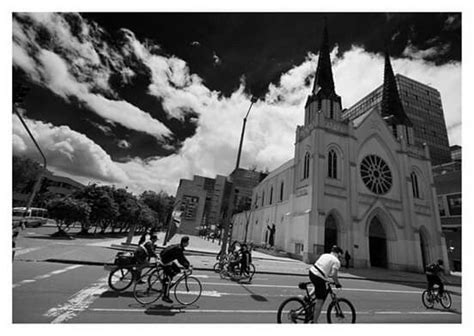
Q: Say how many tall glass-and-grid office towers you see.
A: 1